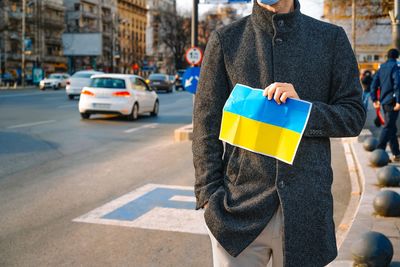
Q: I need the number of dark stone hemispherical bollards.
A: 5